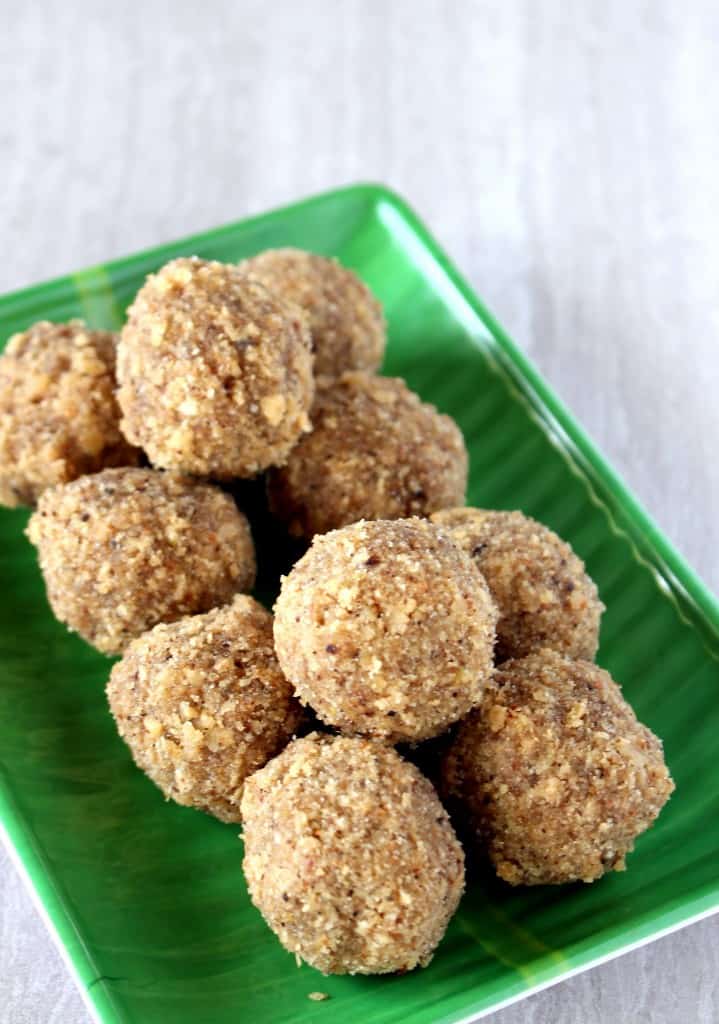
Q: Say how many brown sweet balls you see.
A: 10